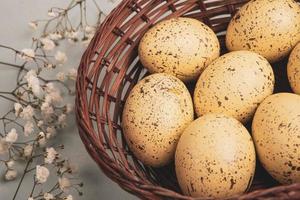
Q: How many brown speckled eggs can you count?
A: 7